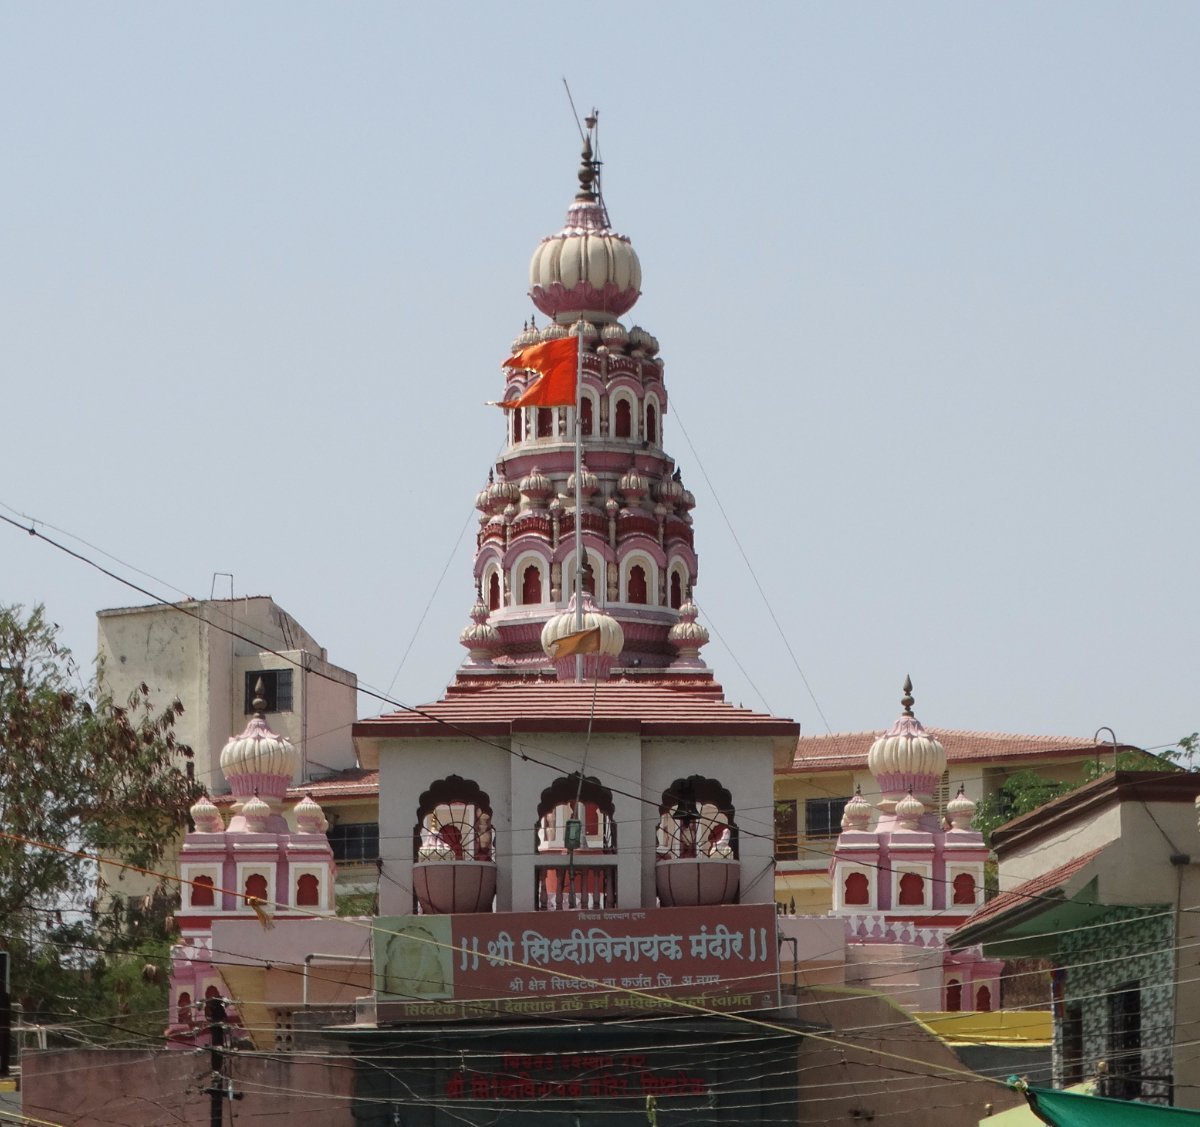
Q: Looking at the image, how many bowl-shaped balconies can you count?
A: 2